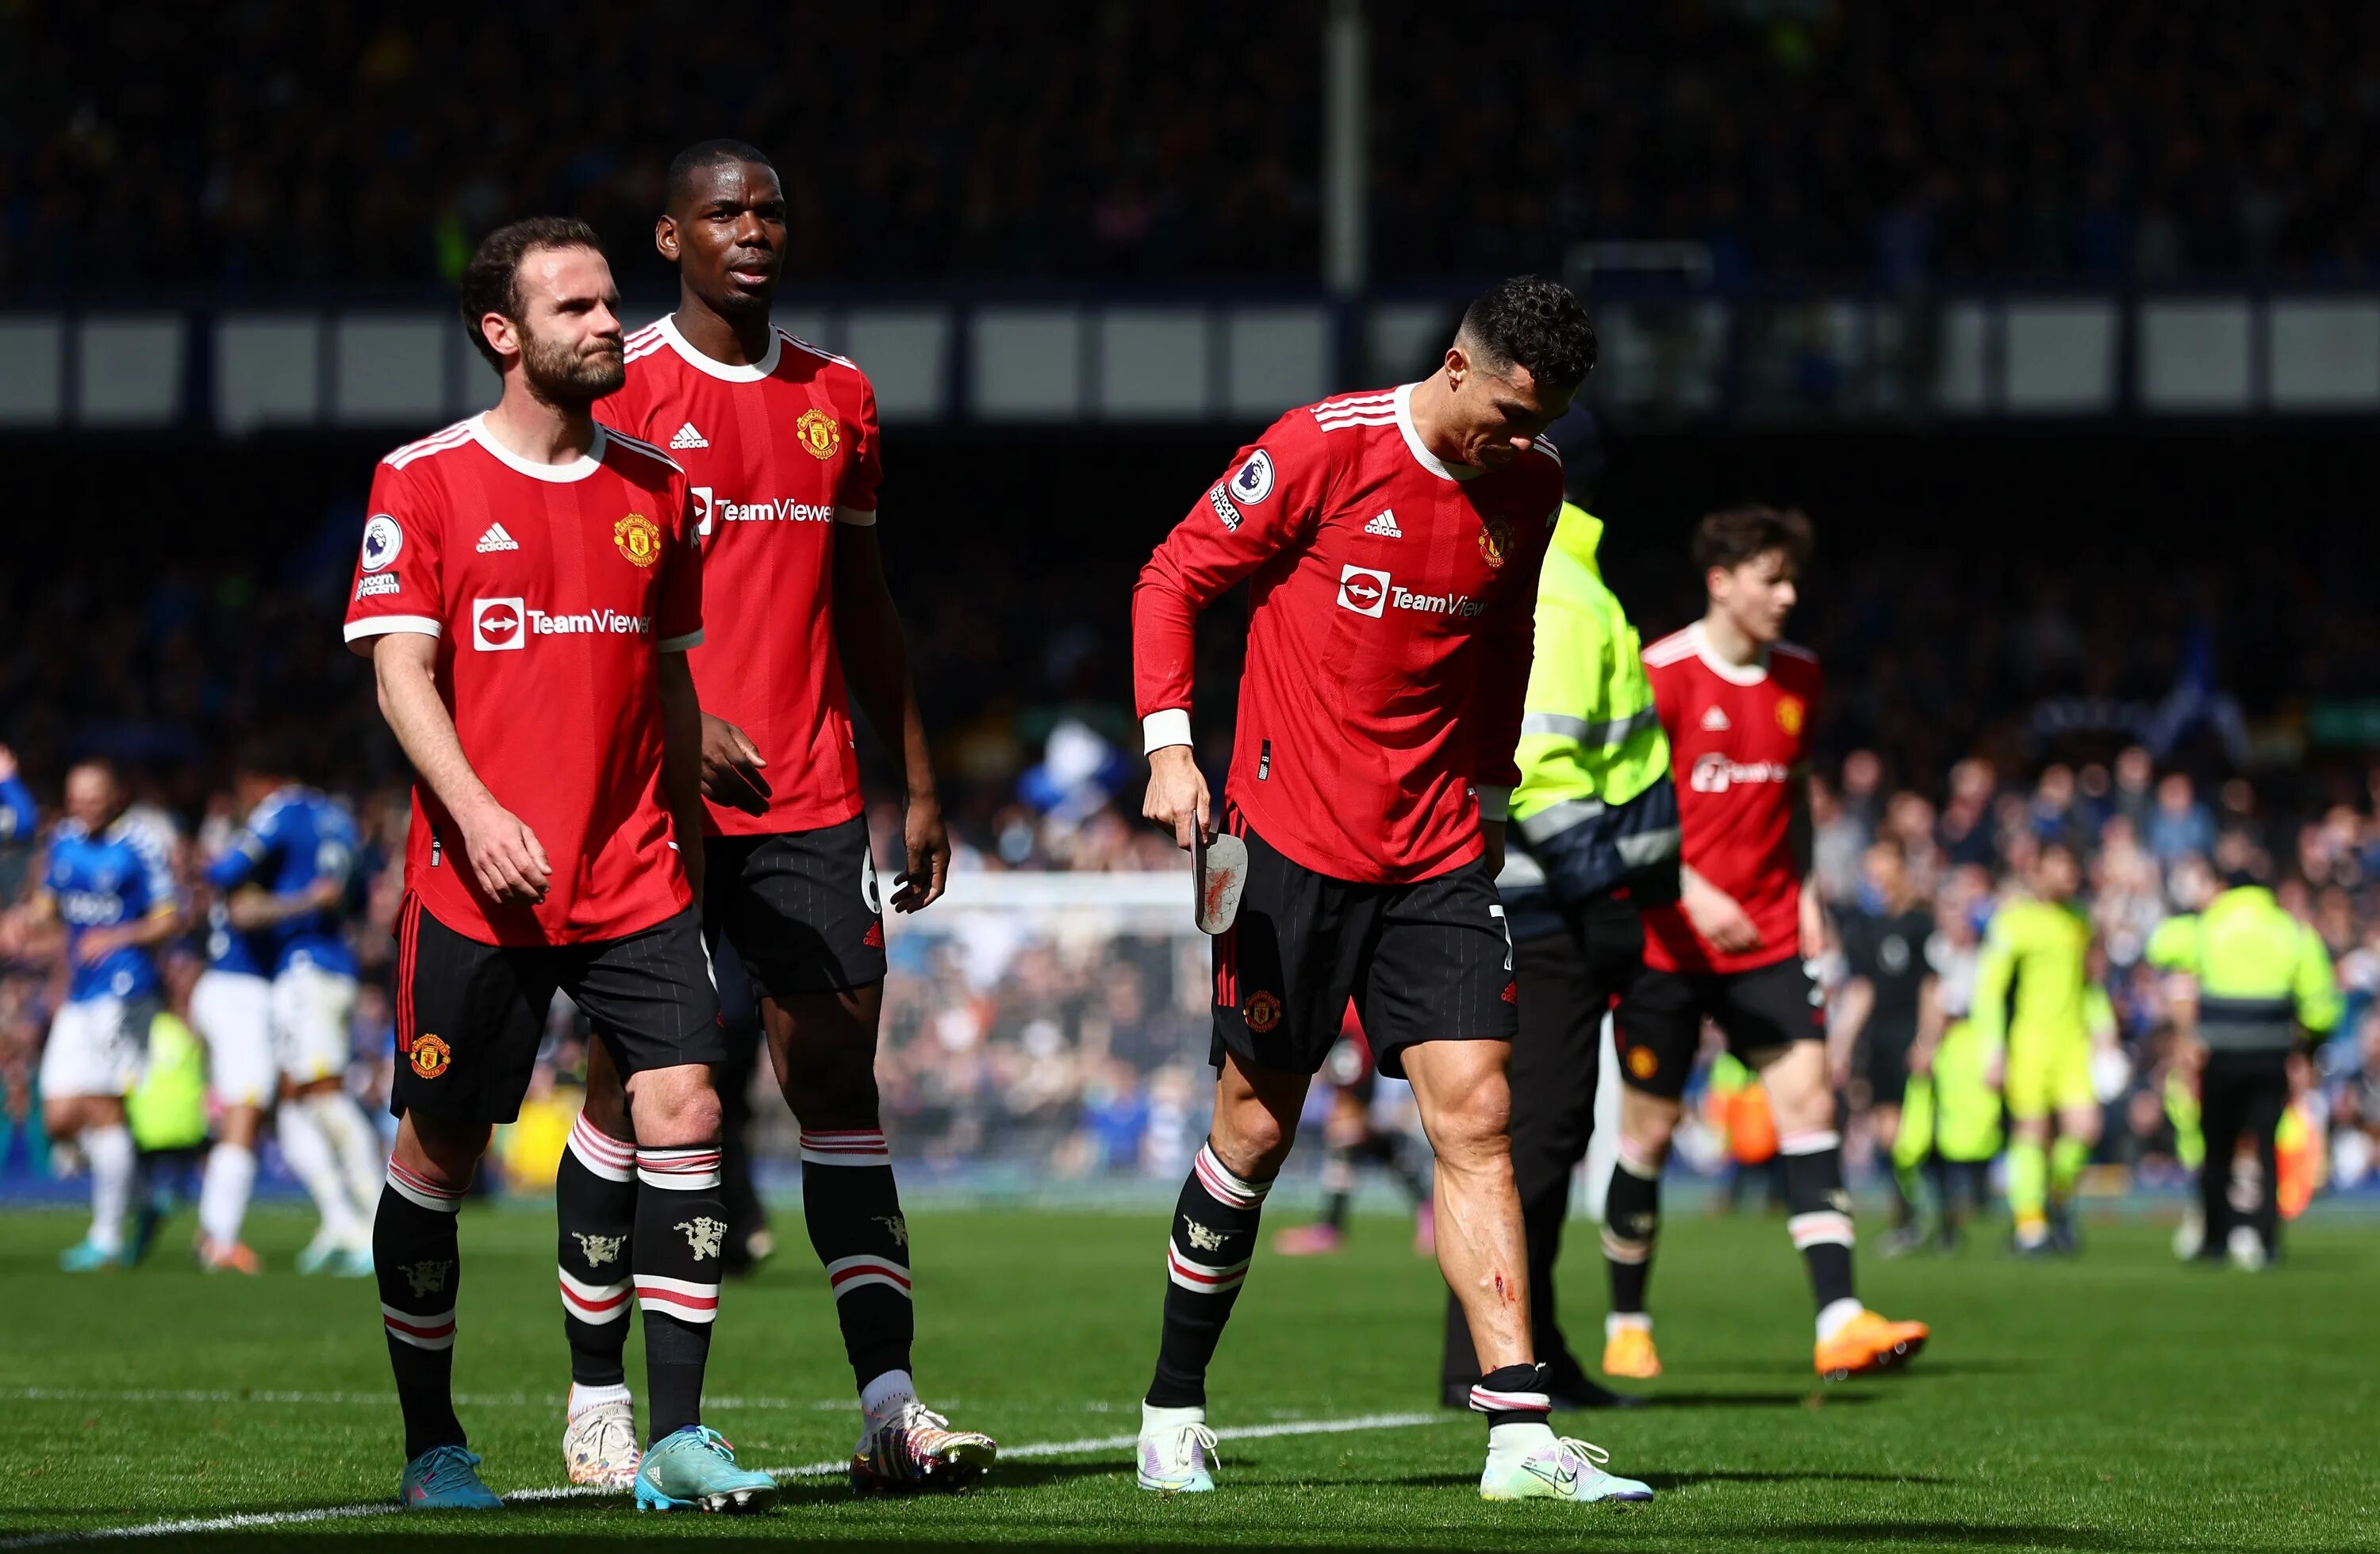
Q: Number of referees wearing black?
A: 1